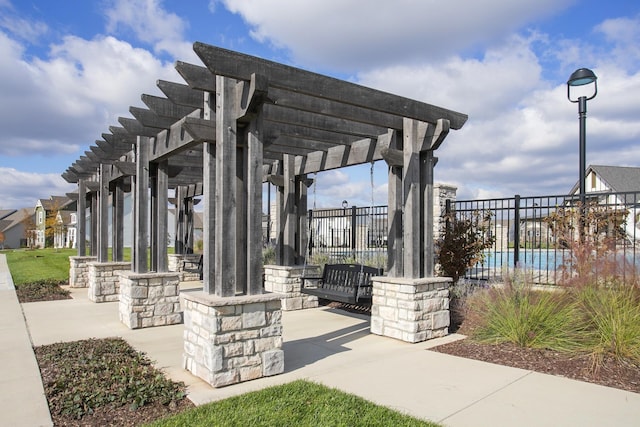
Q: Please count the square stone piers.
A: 7